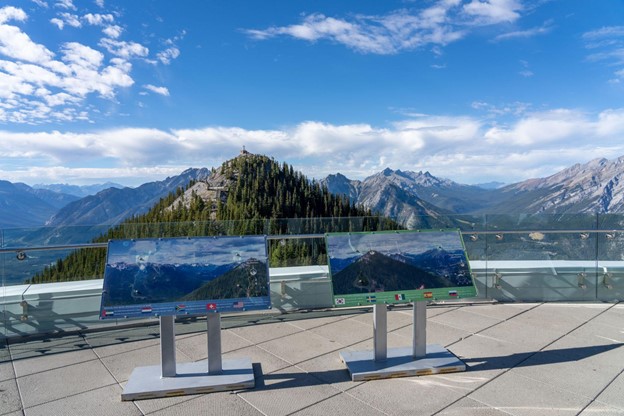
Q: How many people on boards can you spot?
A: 0